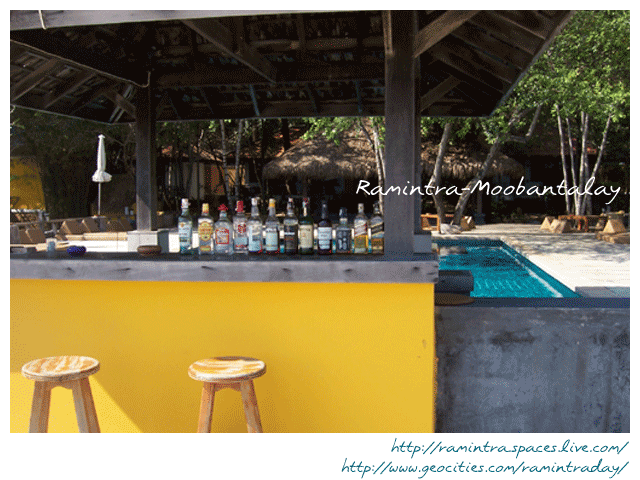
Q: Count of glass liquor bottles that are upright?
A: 12